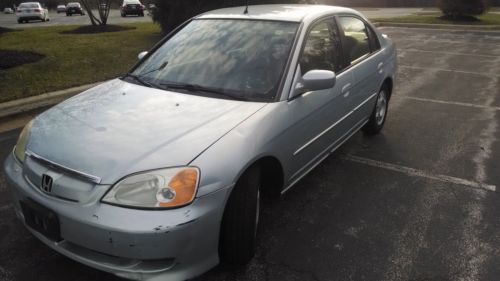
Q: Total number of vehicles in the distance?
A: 5